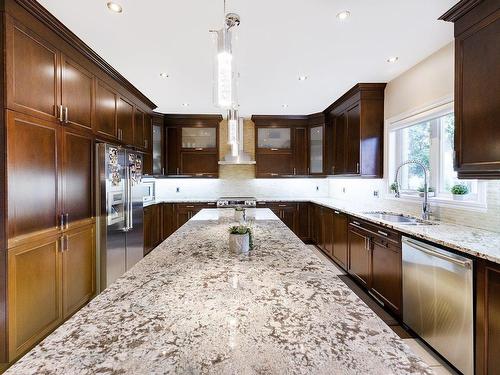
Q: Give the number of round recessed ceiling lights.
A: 7